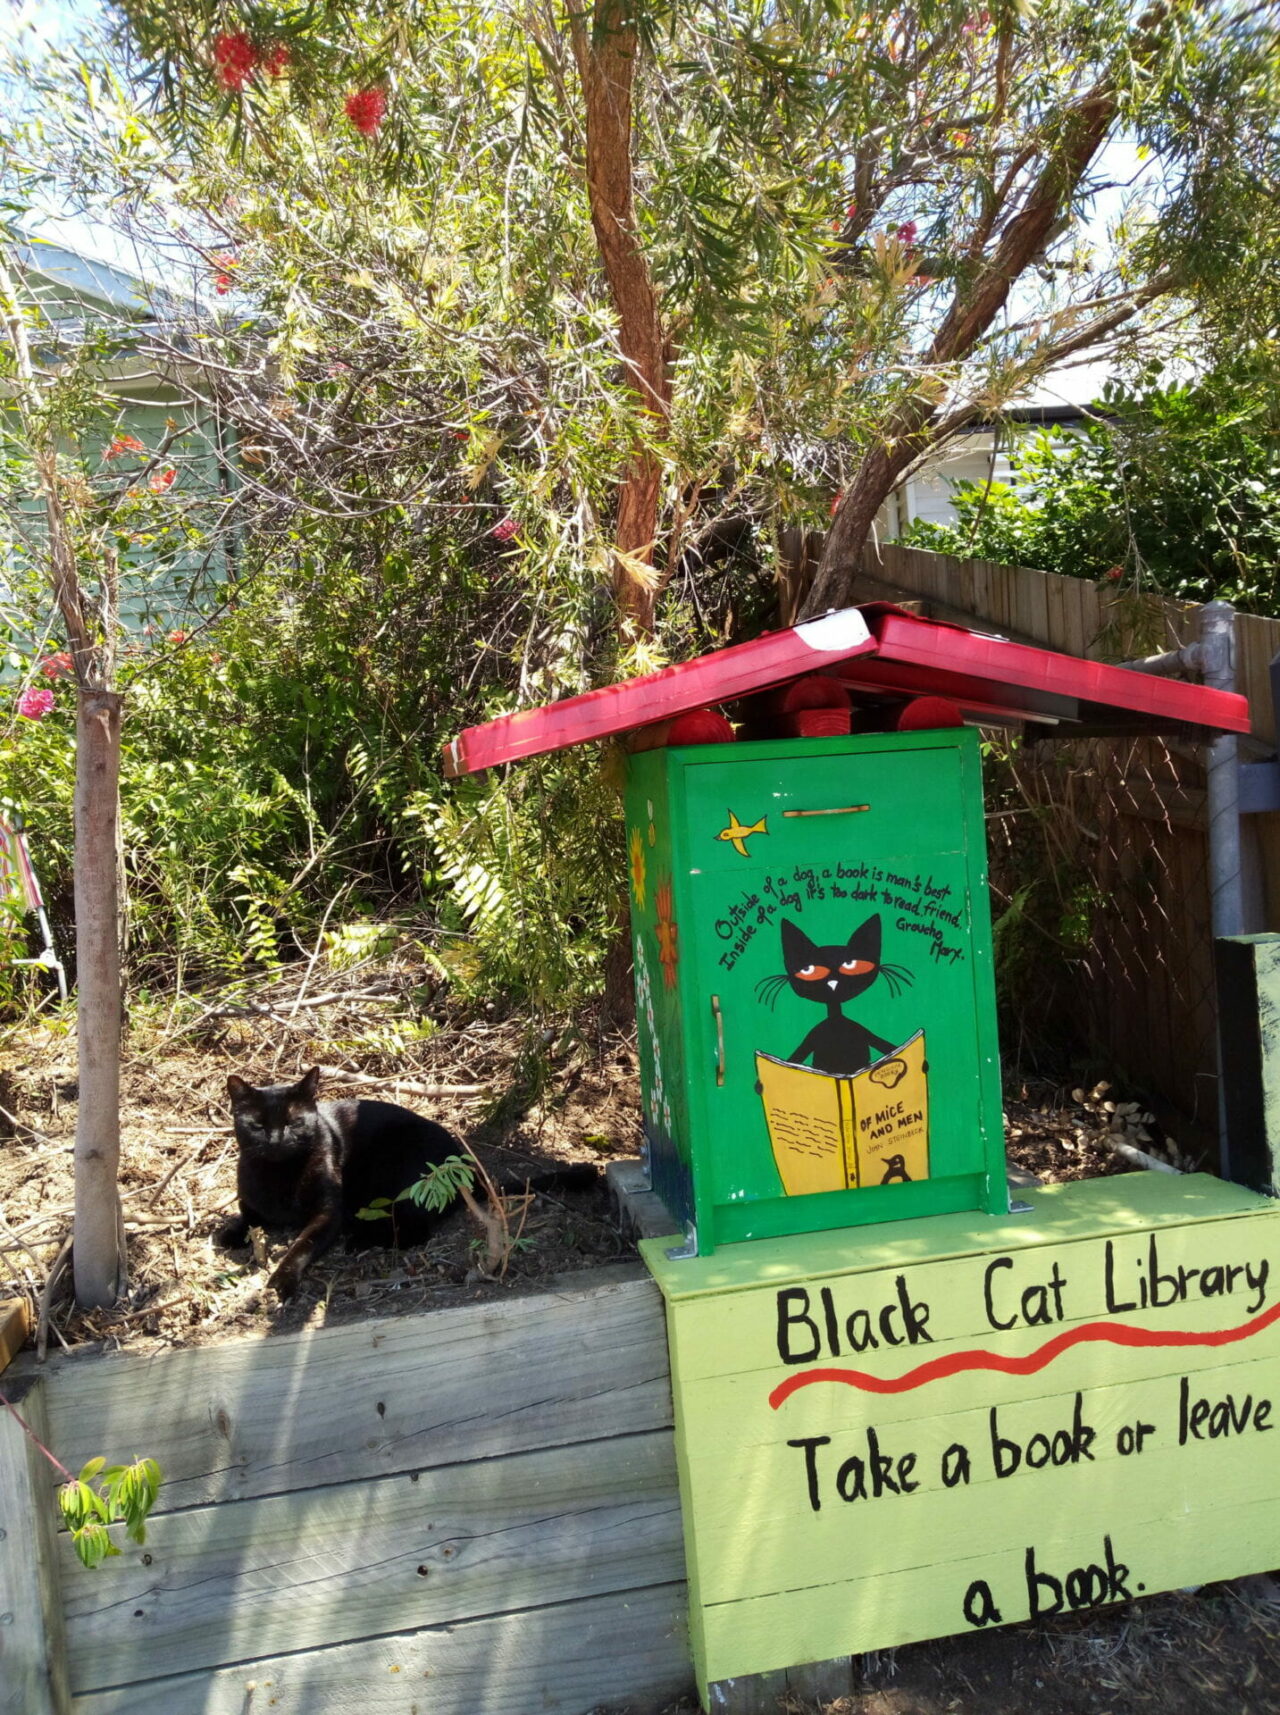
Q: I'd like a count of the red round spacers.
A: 3